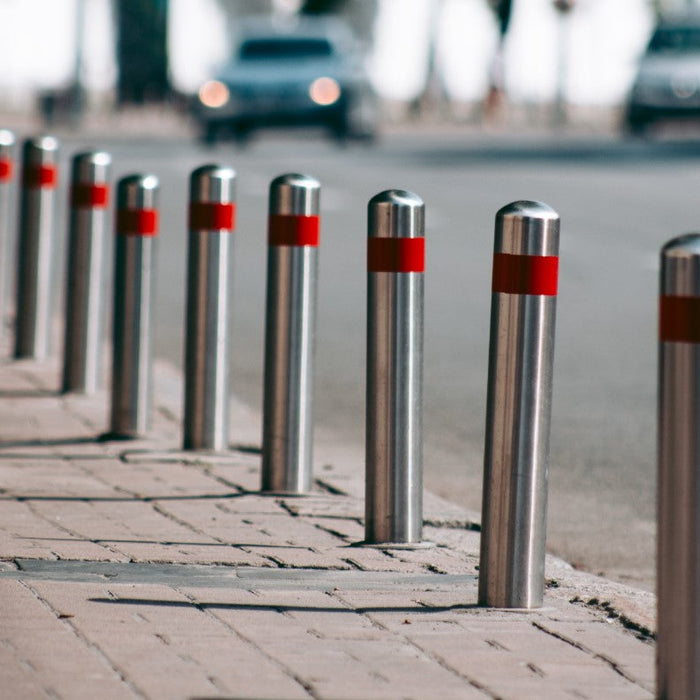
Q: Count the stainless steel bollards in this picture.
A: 9